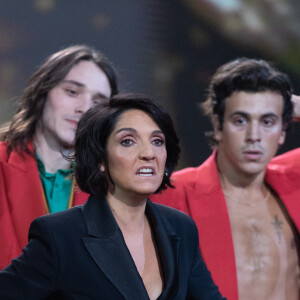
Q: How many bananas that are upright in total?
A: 0